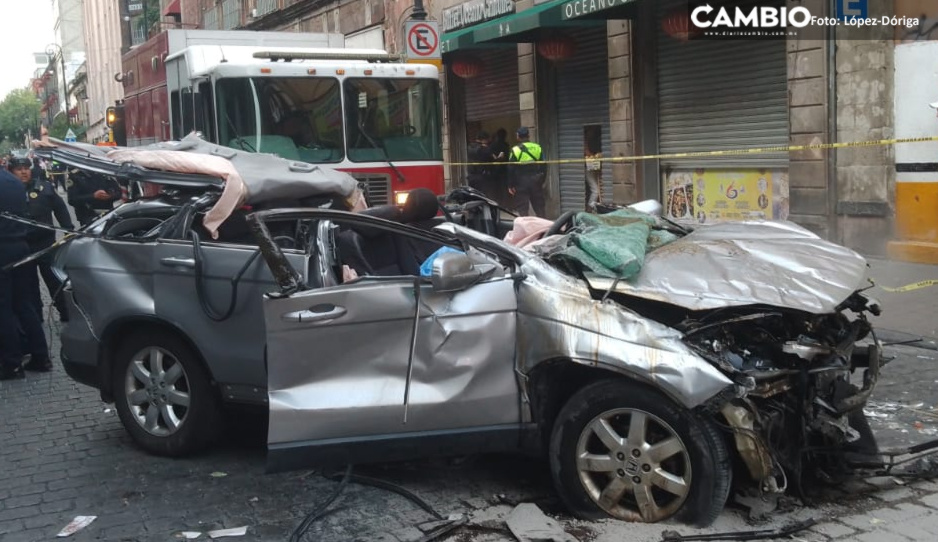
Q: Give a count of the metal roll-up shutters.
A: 3